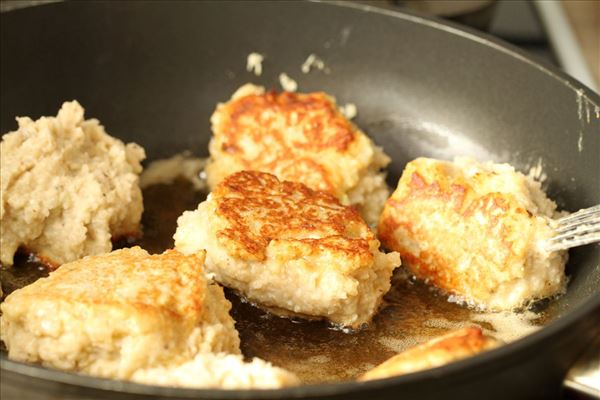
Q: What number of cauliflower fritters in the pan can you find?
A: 6